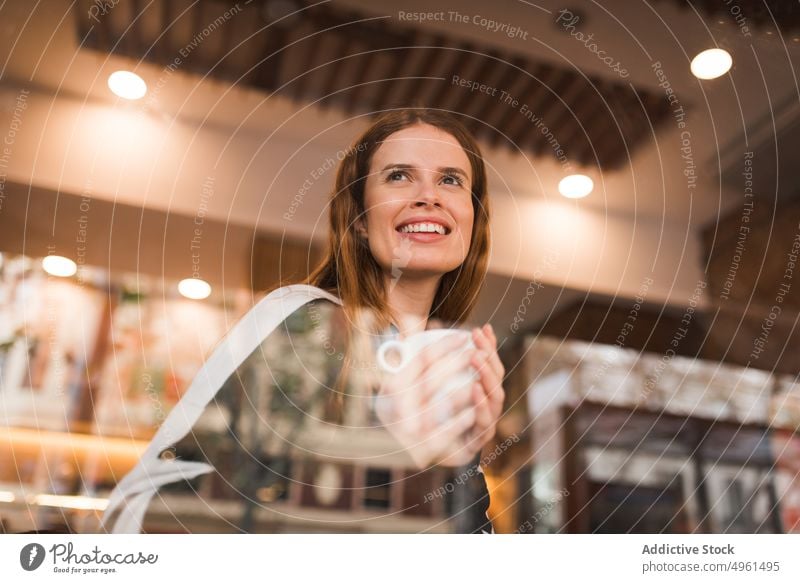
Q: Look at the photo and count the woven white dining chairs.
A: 0